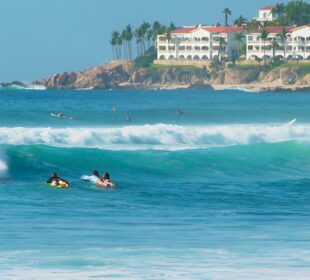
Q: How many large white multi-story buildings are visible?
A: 2